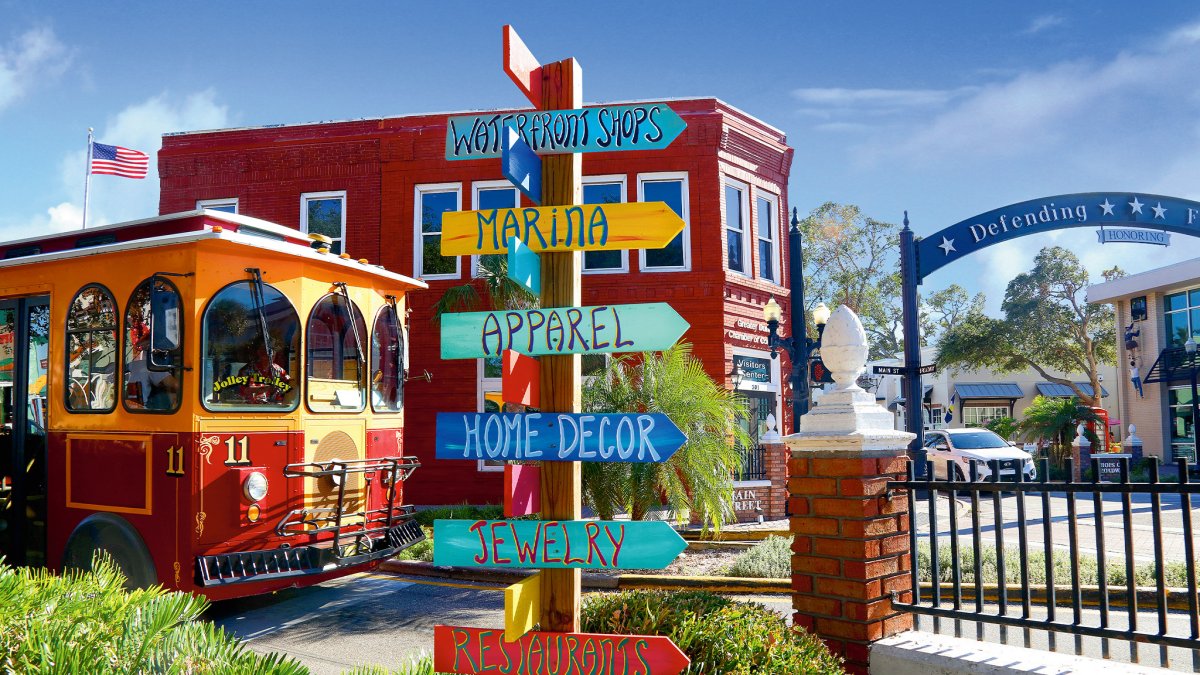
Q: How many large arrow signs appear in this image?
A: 6